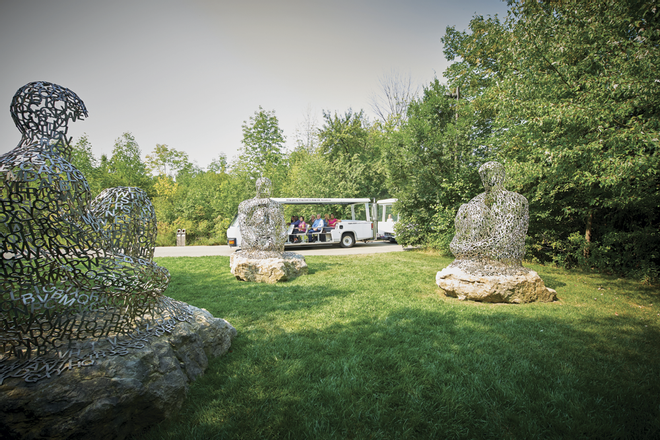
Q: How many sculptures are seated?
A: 3